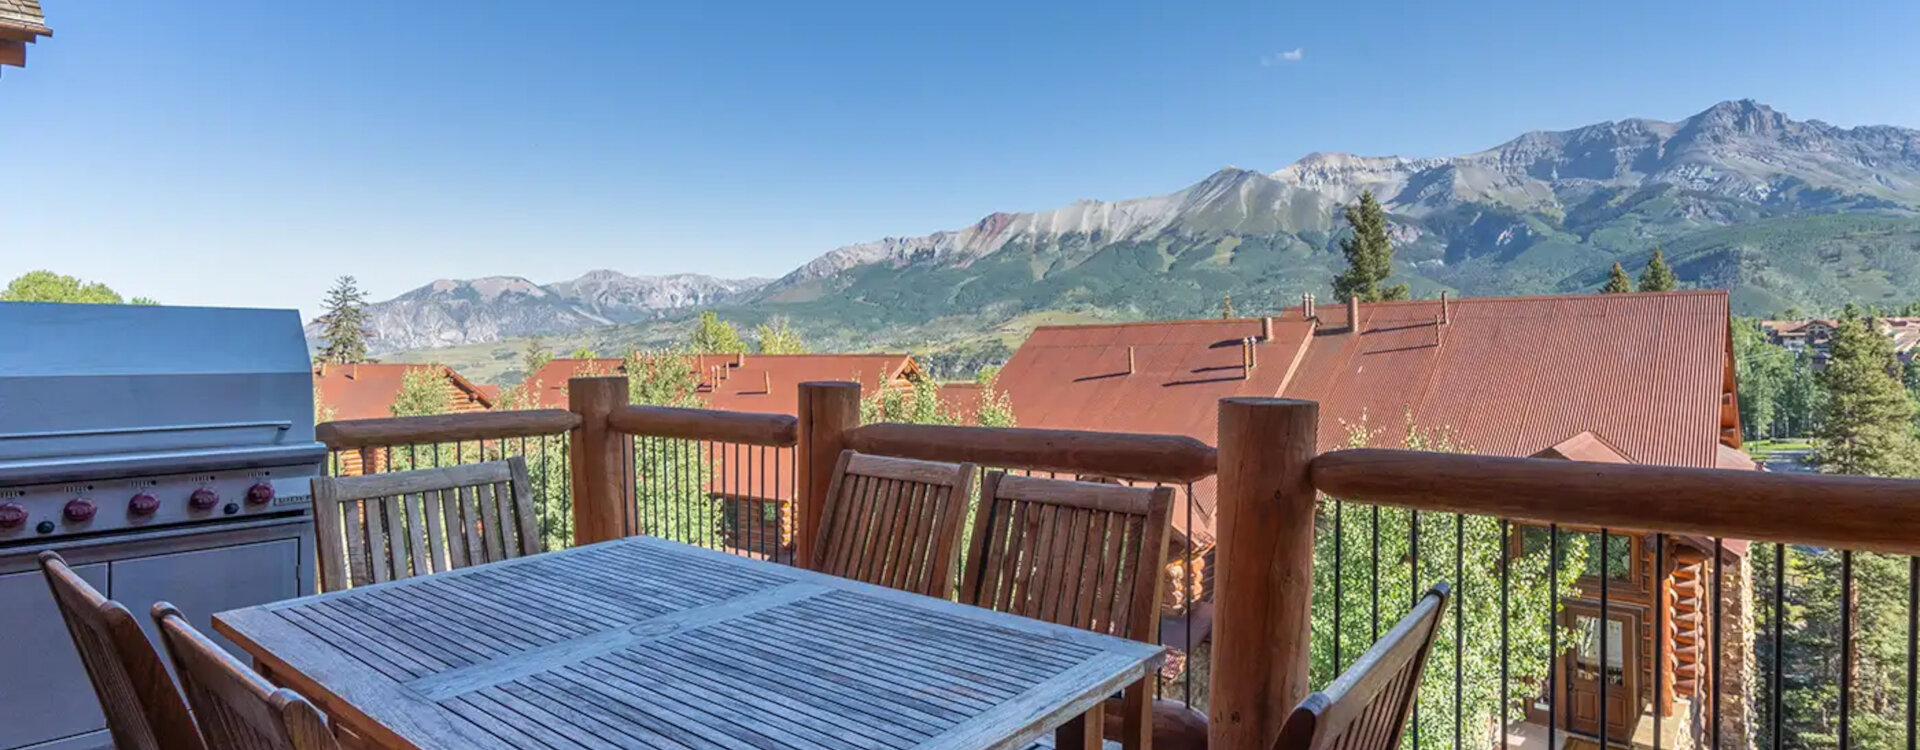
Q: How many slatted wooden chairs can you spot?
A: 6